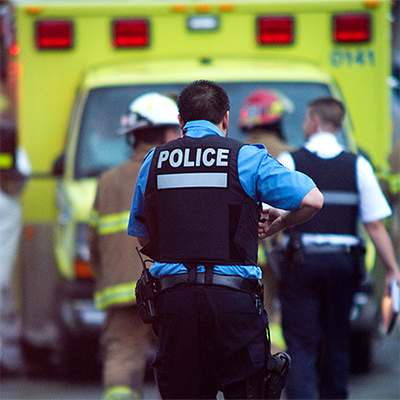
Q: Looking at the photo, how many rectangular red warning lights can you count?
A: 4